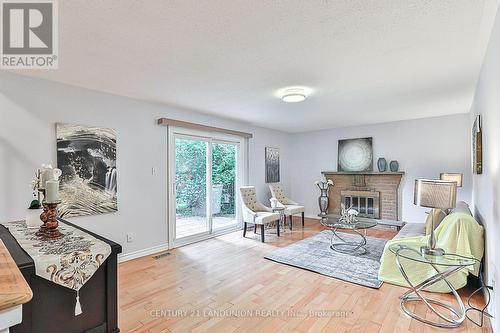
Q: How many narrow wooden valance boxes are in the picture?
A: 1